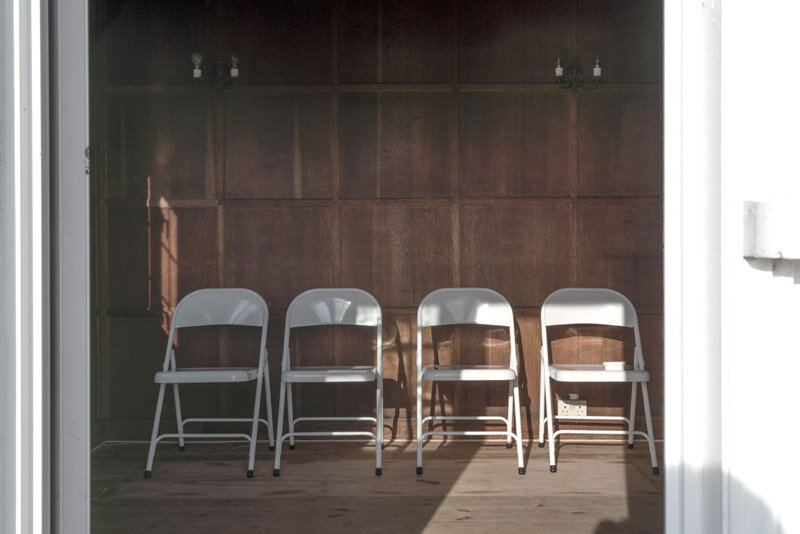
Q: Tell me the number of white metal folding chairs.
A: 4